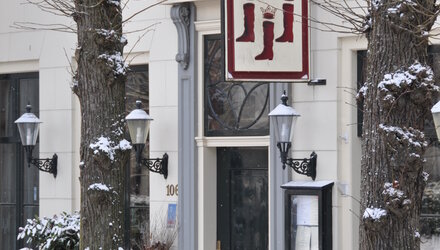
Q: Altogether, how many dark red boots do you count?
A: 3